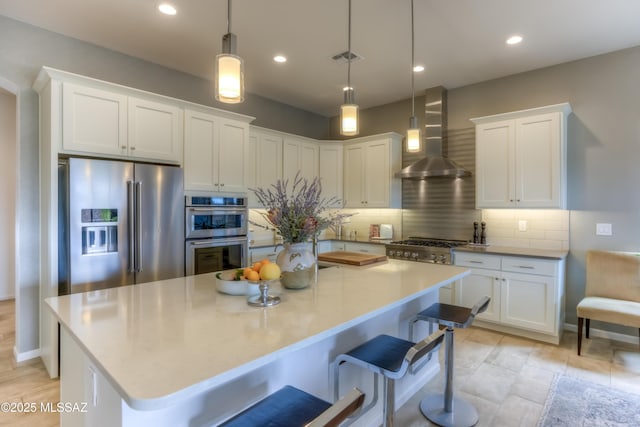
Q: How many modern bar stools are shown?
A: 3